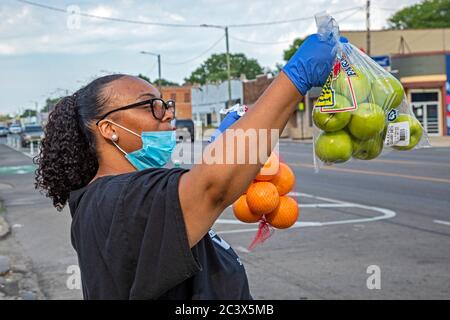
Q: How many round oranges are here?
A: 5